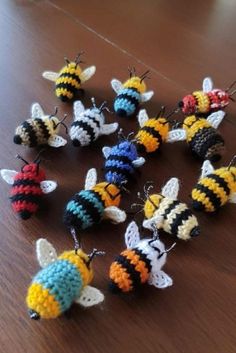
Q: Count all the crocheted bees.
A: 14